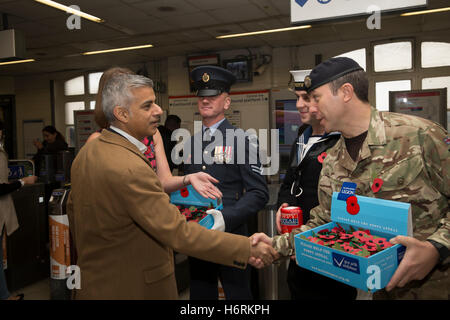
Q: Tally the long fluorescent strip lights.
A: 5